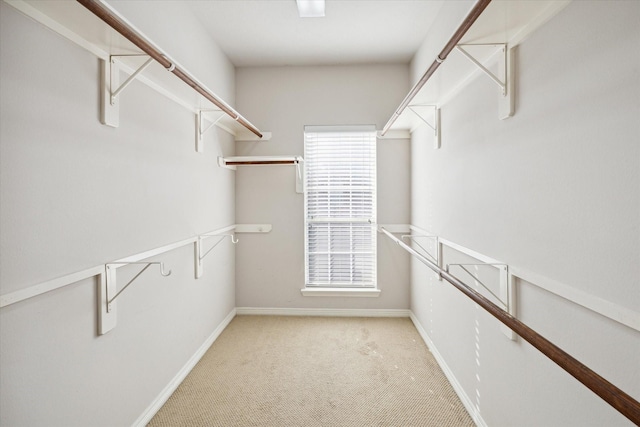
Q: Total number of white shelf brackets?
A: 9